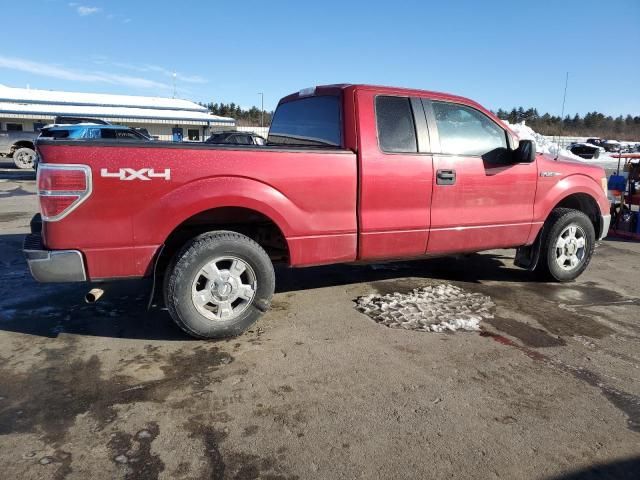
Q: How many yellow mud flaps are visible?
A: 0